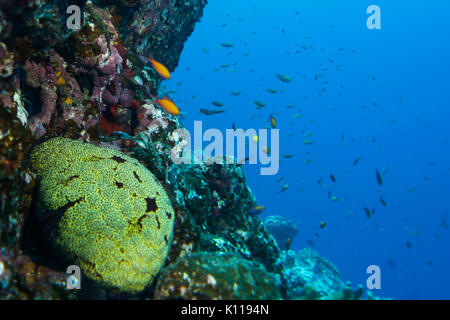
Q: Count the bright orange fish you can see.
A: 2